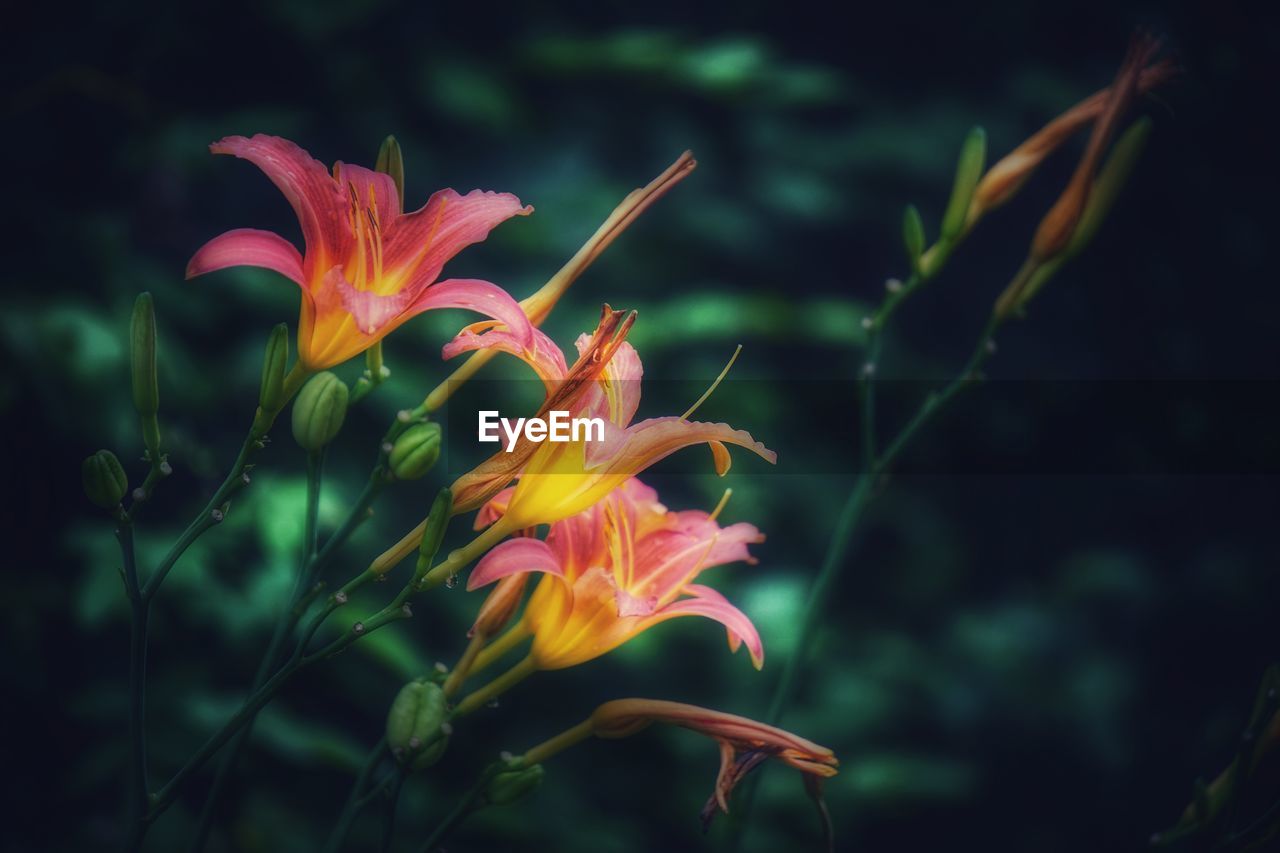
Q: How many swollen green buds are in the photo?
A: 5